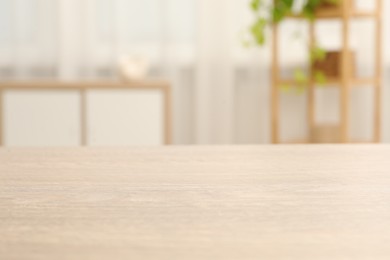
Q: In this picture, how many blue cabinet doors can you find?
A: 0